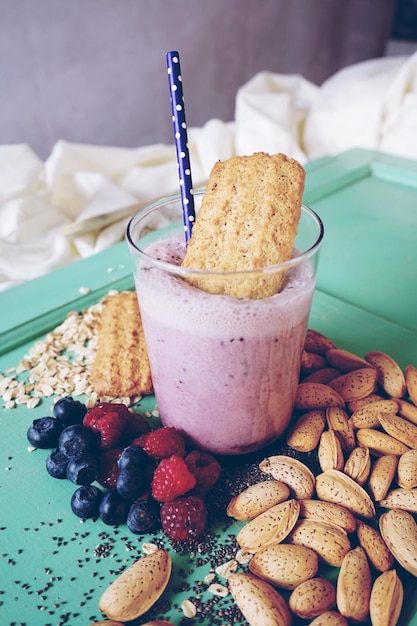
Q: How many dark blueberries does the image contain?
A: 10